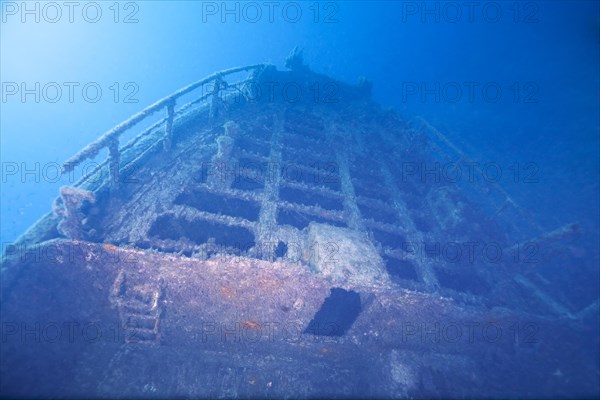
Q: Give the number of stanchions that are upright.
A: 3